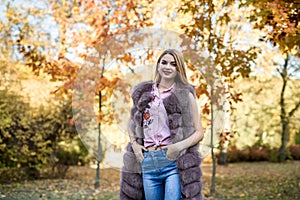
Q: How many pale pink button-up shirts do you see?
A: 1